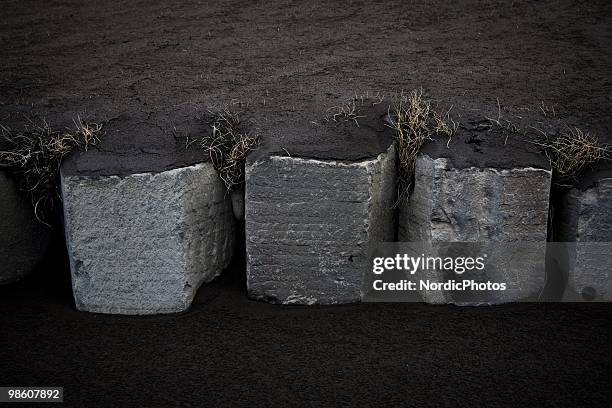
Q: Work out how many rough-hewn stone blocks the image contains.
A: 5